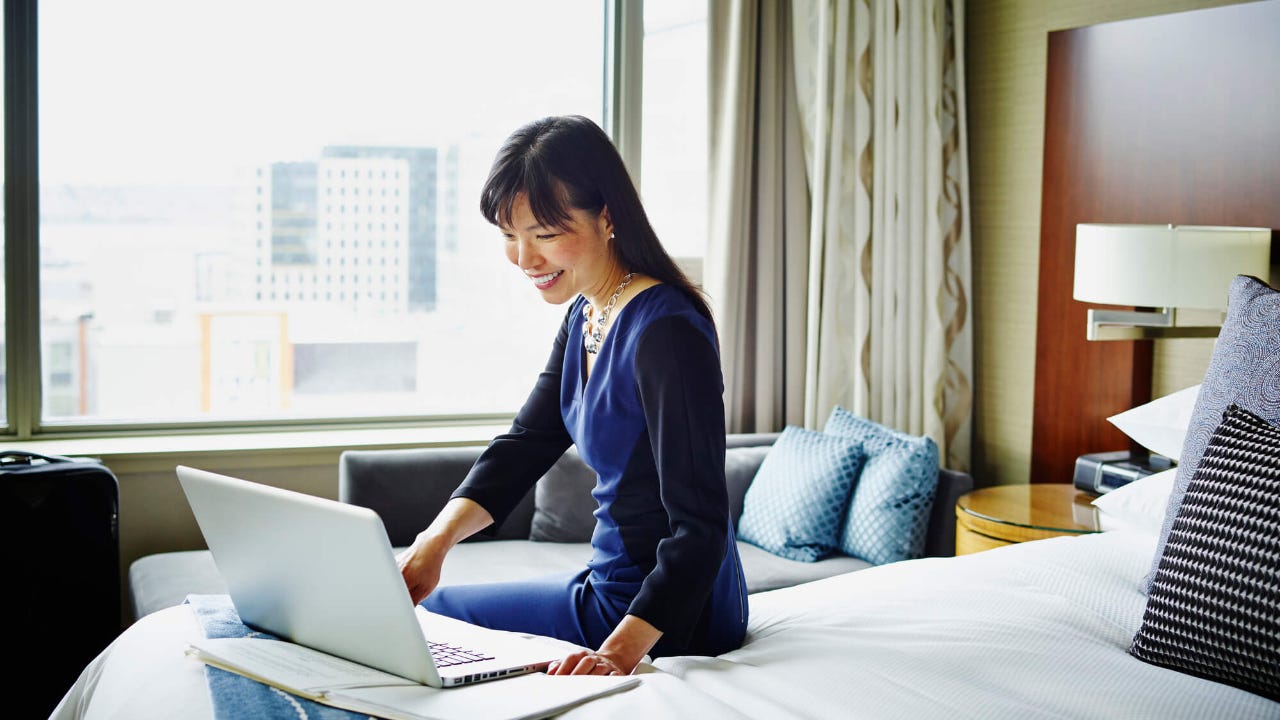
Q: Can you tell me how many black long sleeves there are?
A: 2